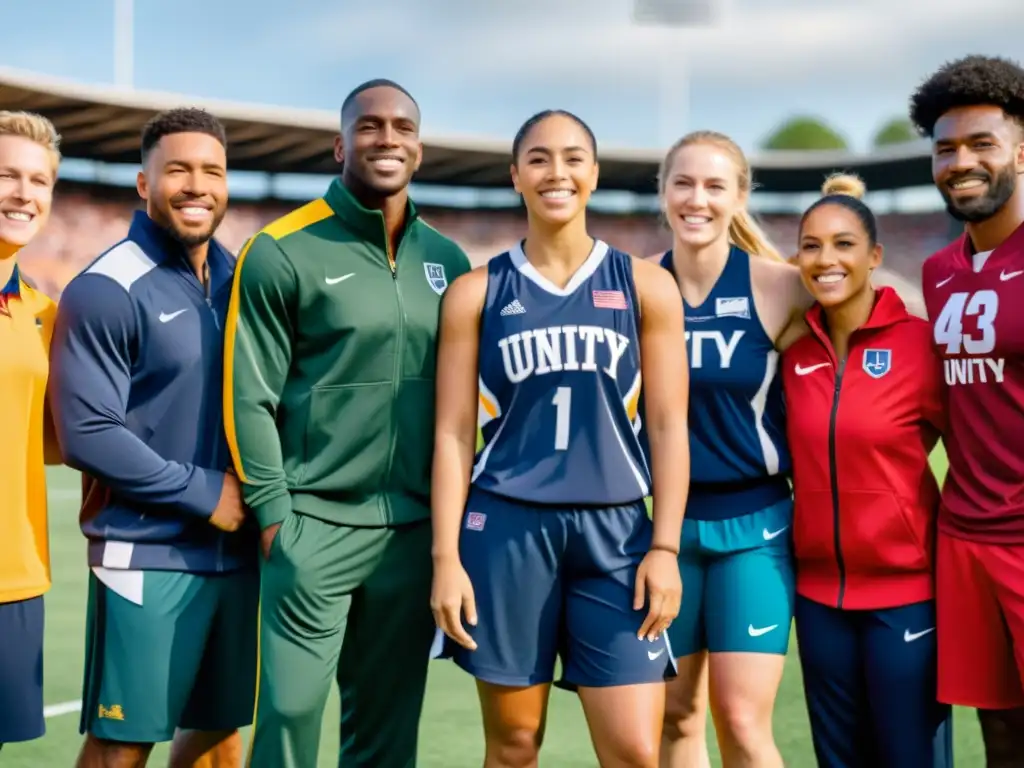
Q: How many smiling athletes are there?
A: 7